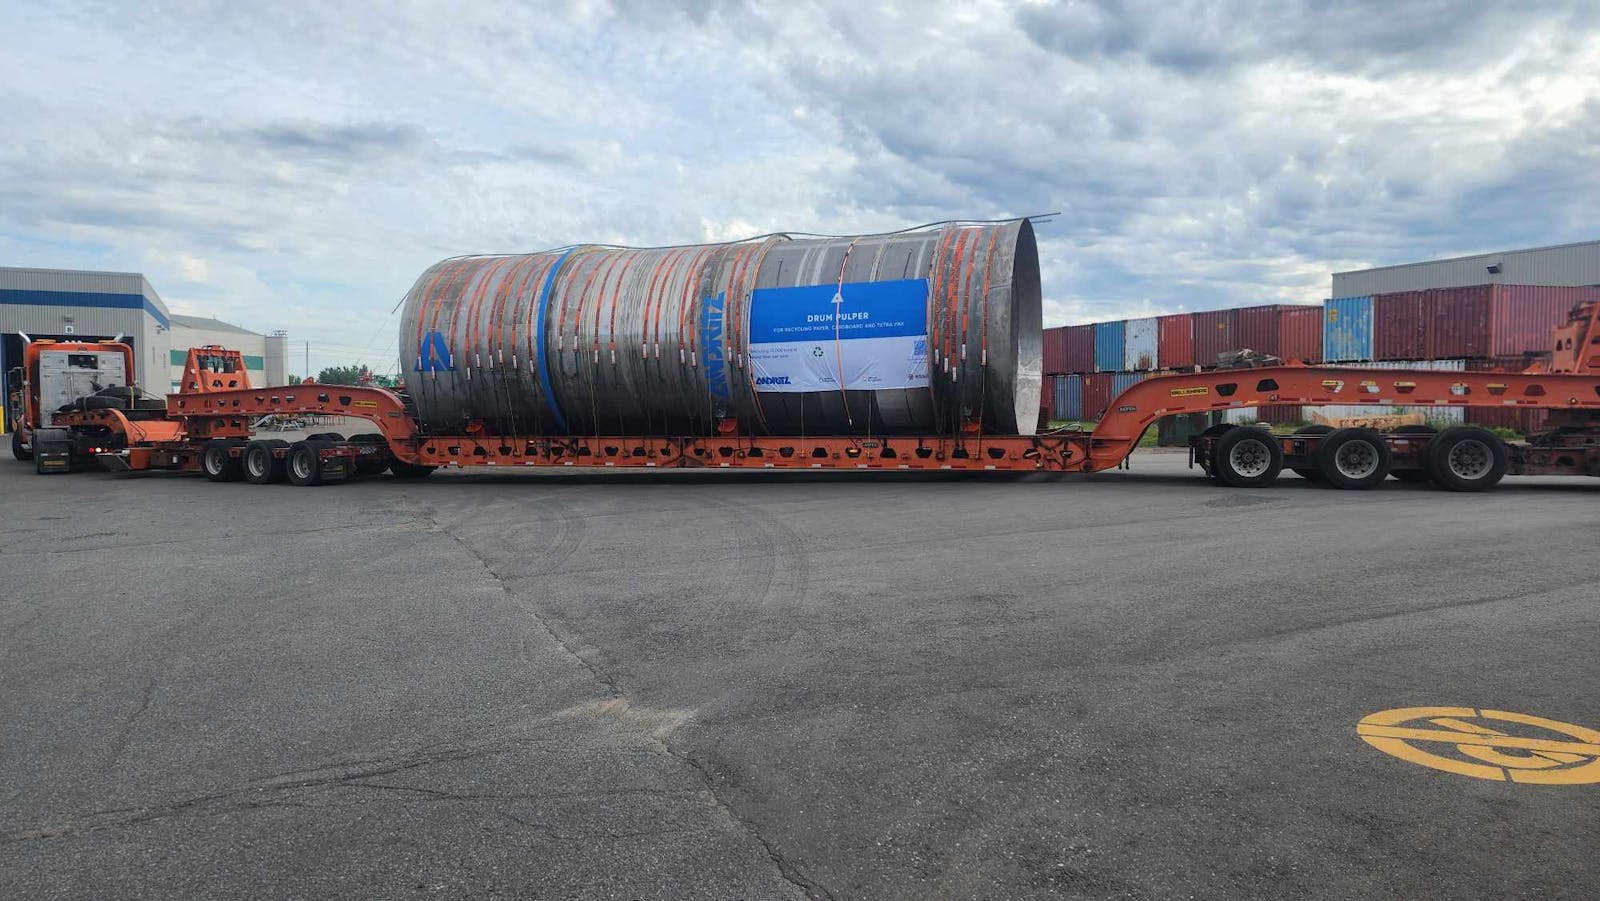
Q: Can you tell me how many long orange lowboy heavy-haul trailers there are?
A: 1